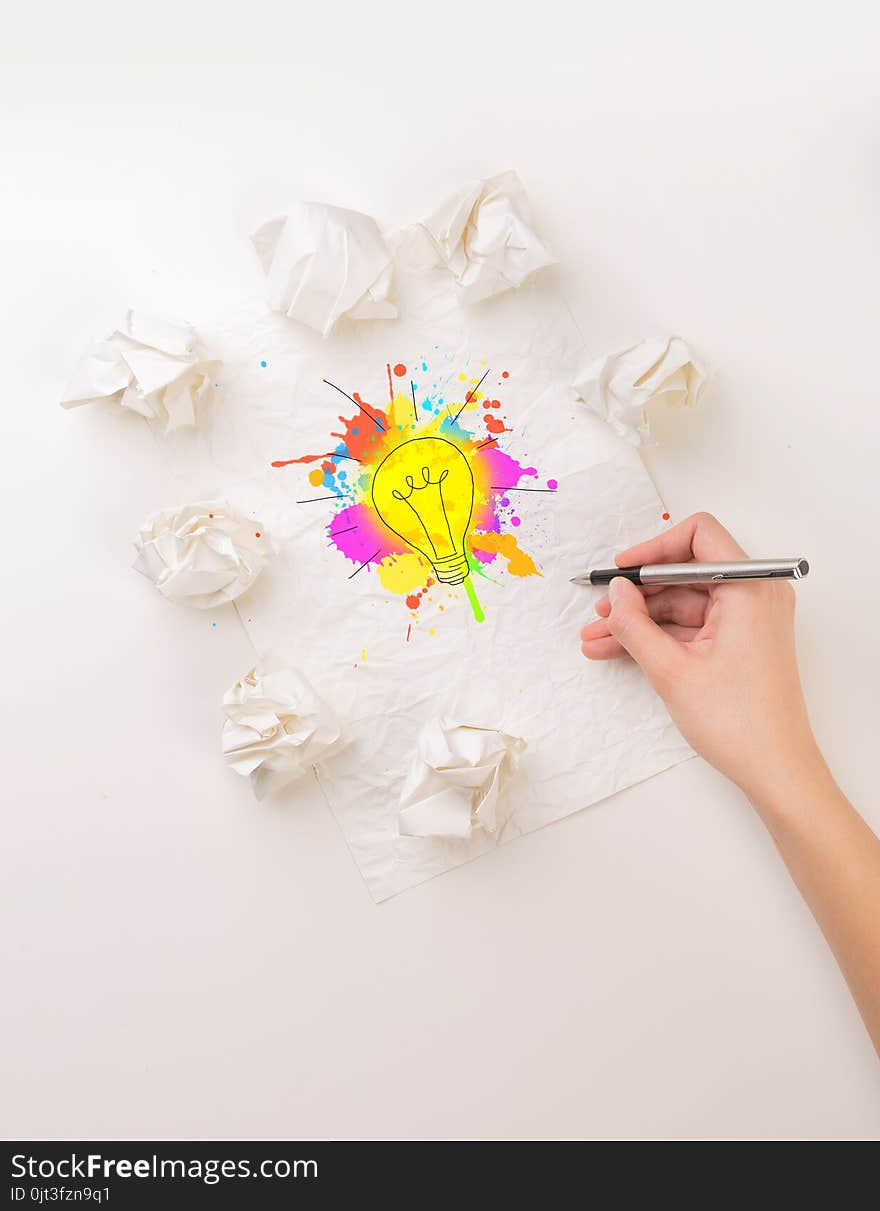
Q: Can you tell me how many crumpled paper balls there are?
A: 7